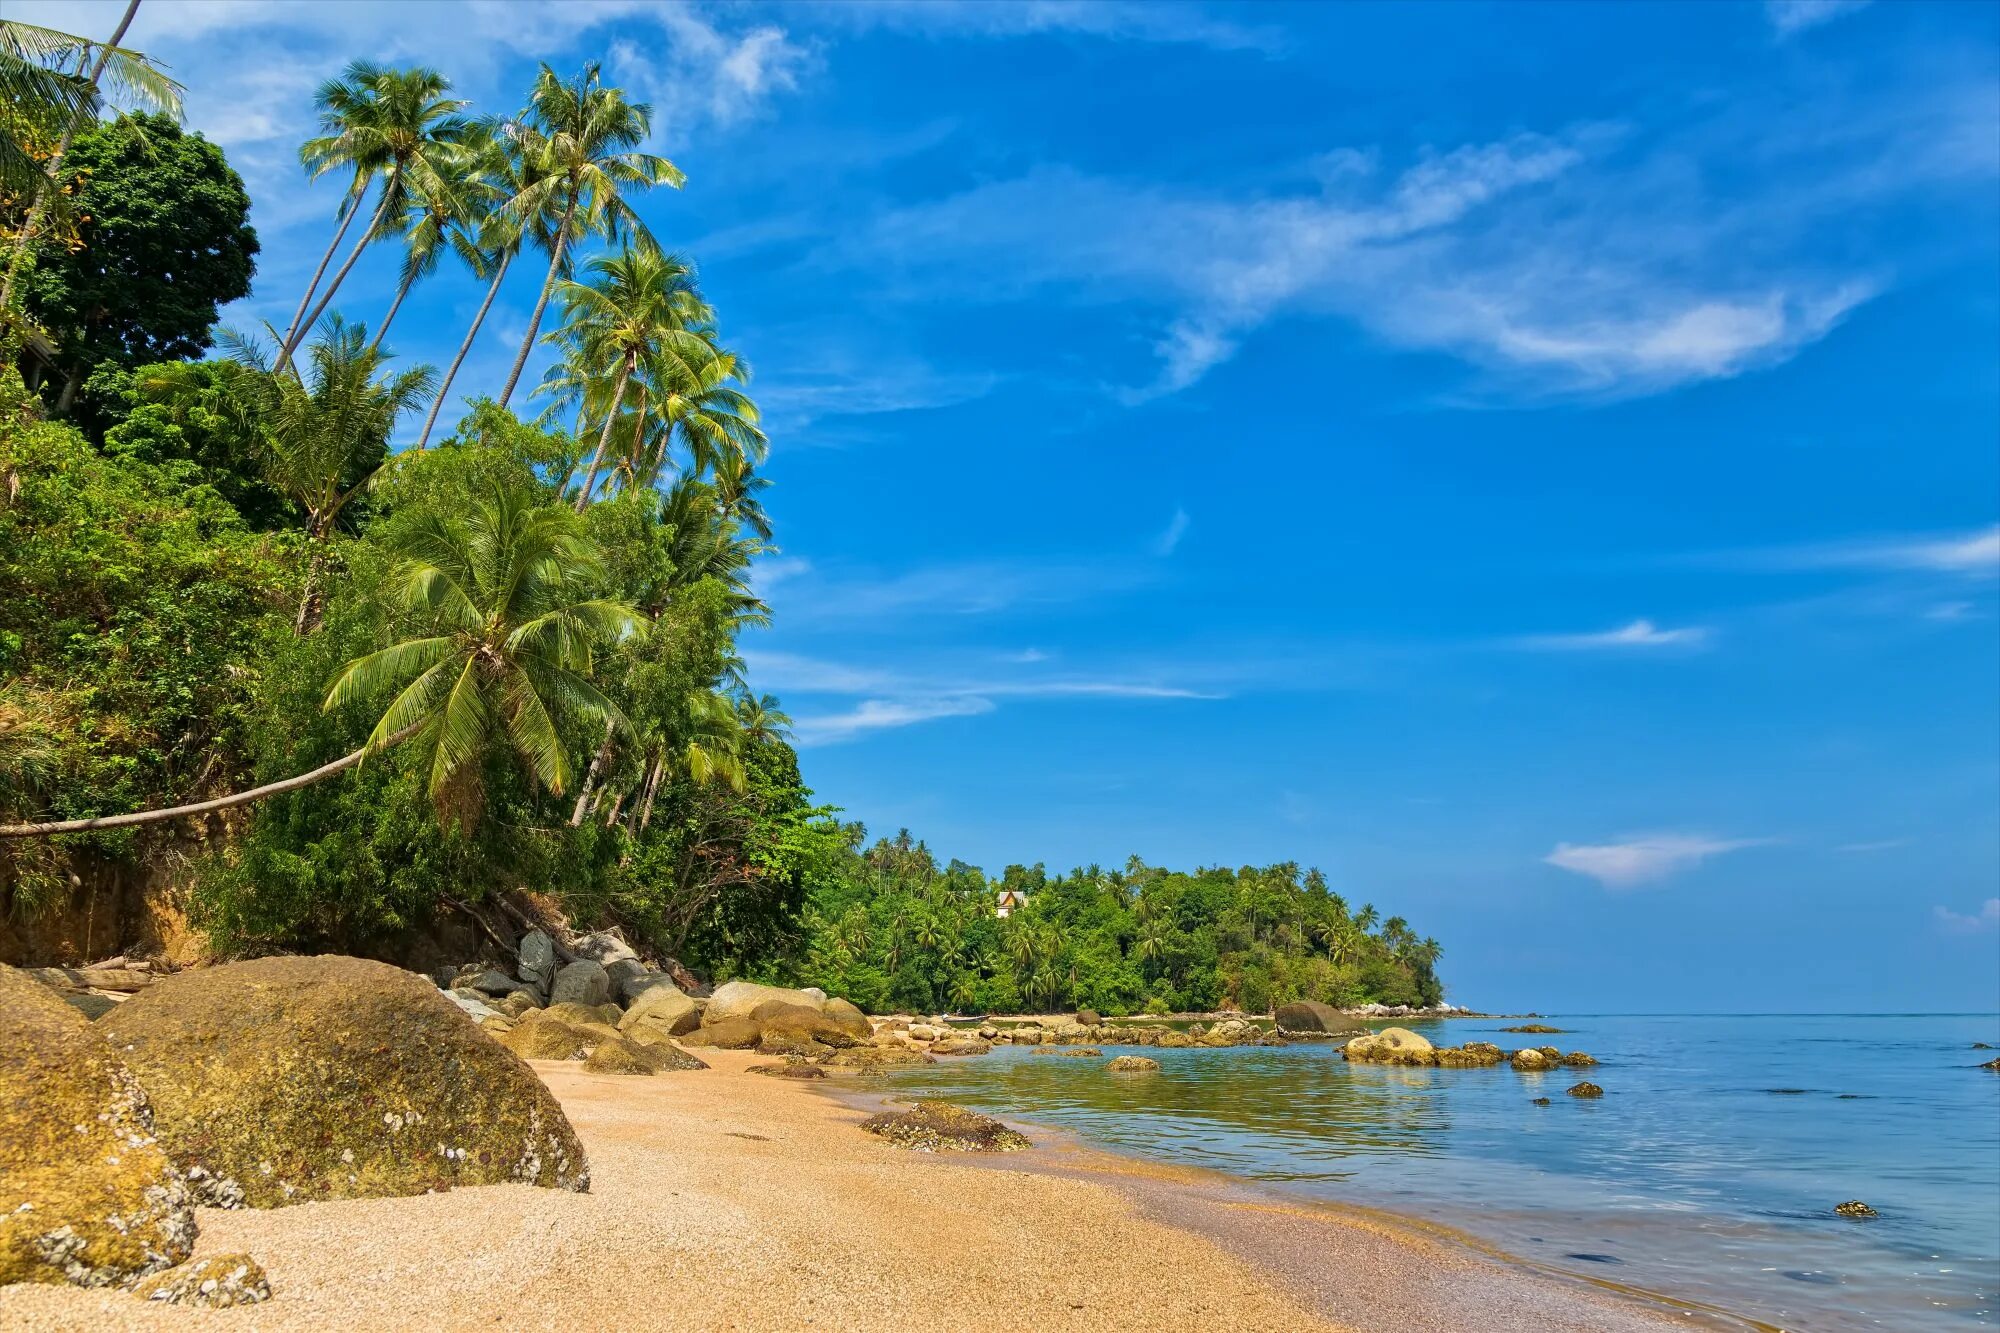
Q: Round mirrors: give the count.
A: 0